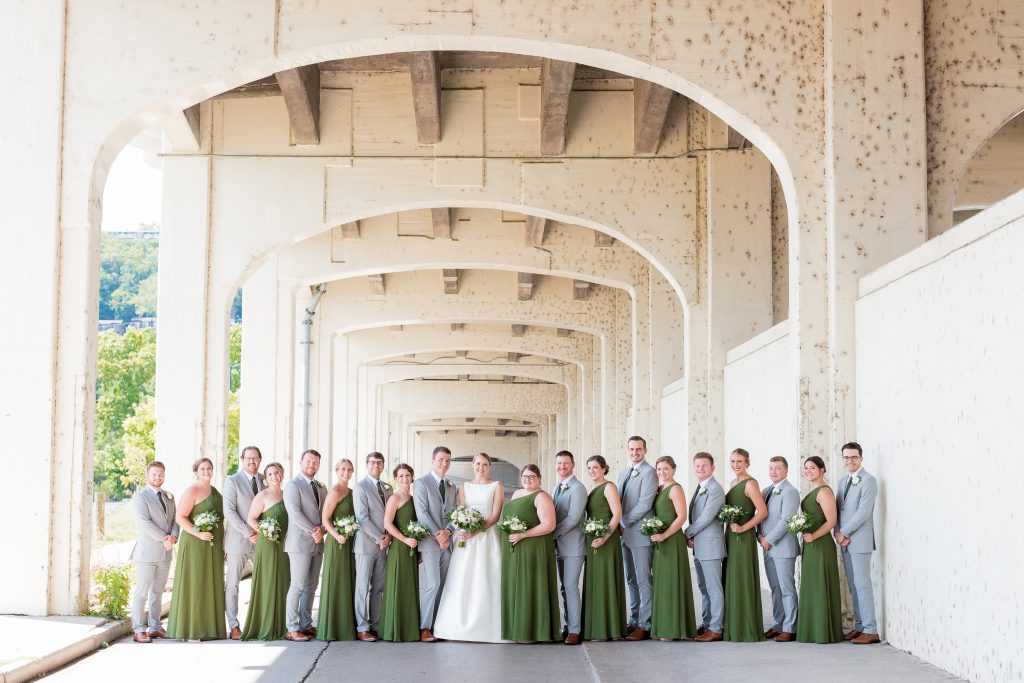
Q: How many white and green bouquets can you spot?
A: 10